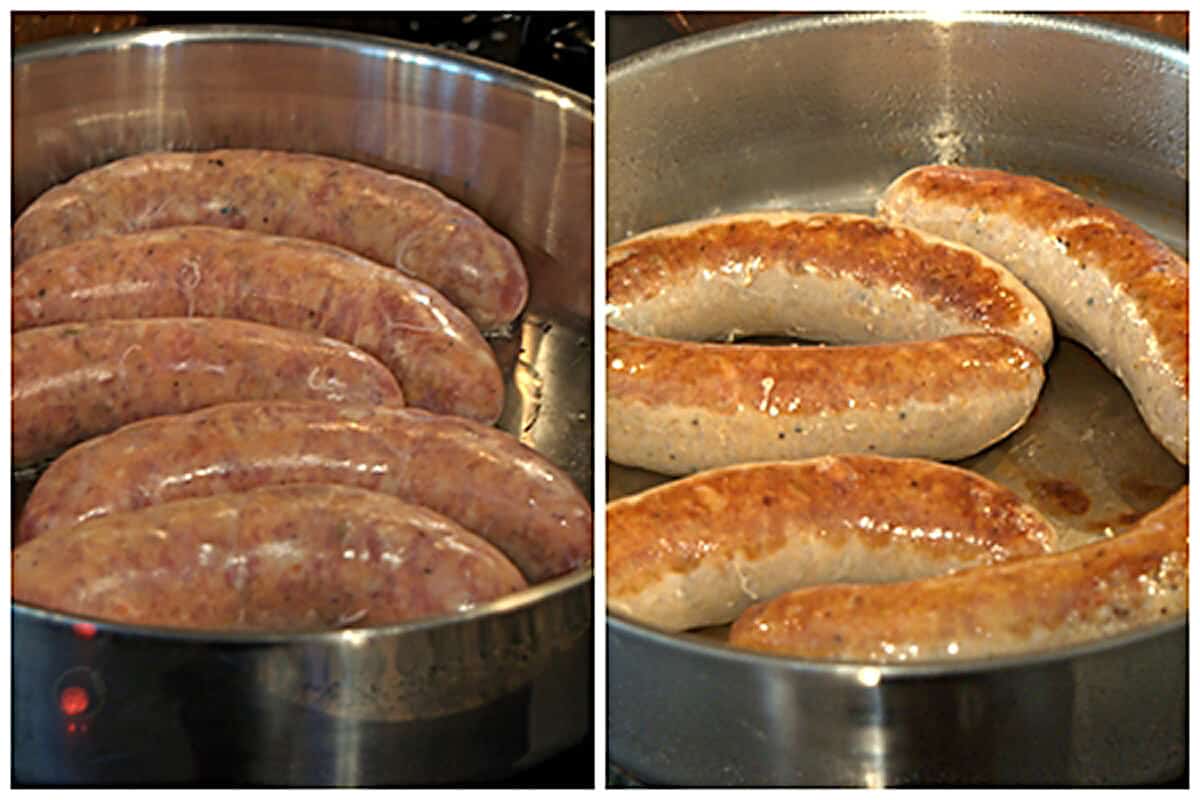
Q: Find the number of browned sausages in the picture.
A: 5